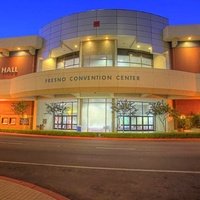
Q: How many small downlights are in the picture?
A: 7